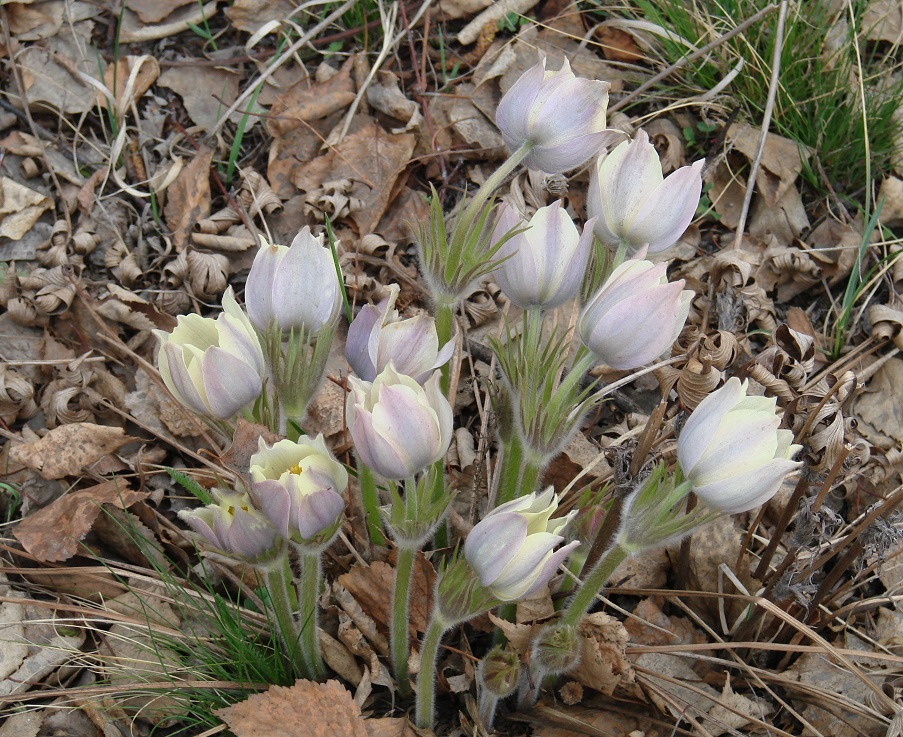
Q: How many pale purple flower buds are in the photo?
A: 12